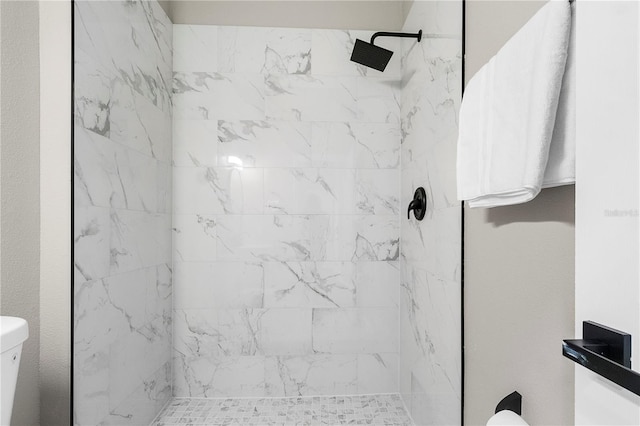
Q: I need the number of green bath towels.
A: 0